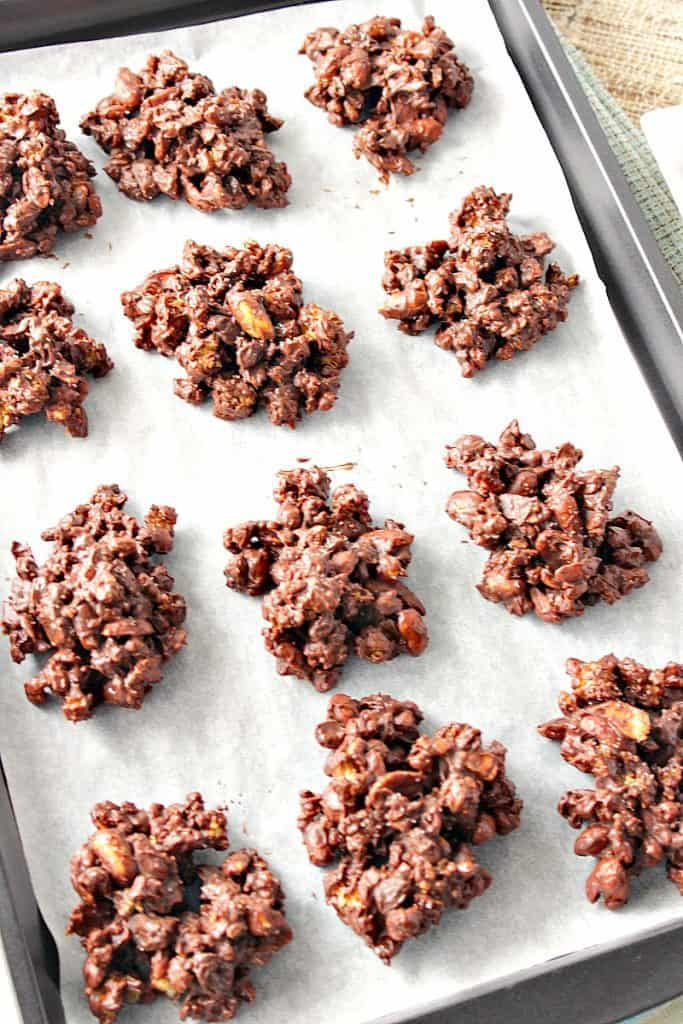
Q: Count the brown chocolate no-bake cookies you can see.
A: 12